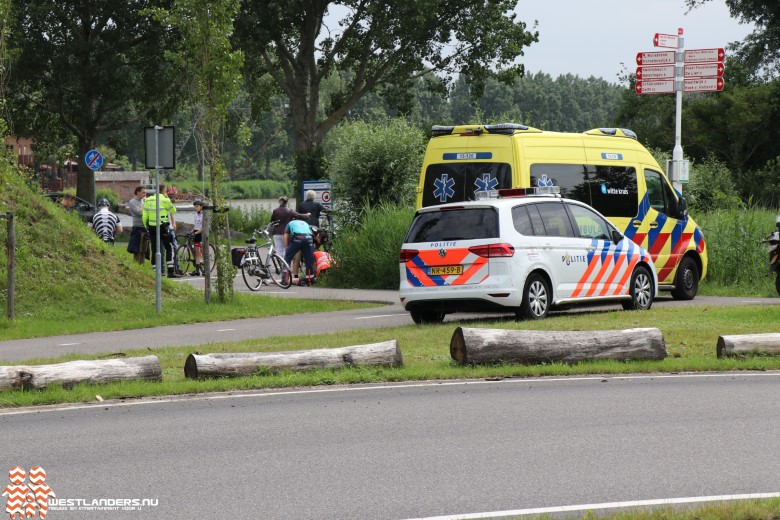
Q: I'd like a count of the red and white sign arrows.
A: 7